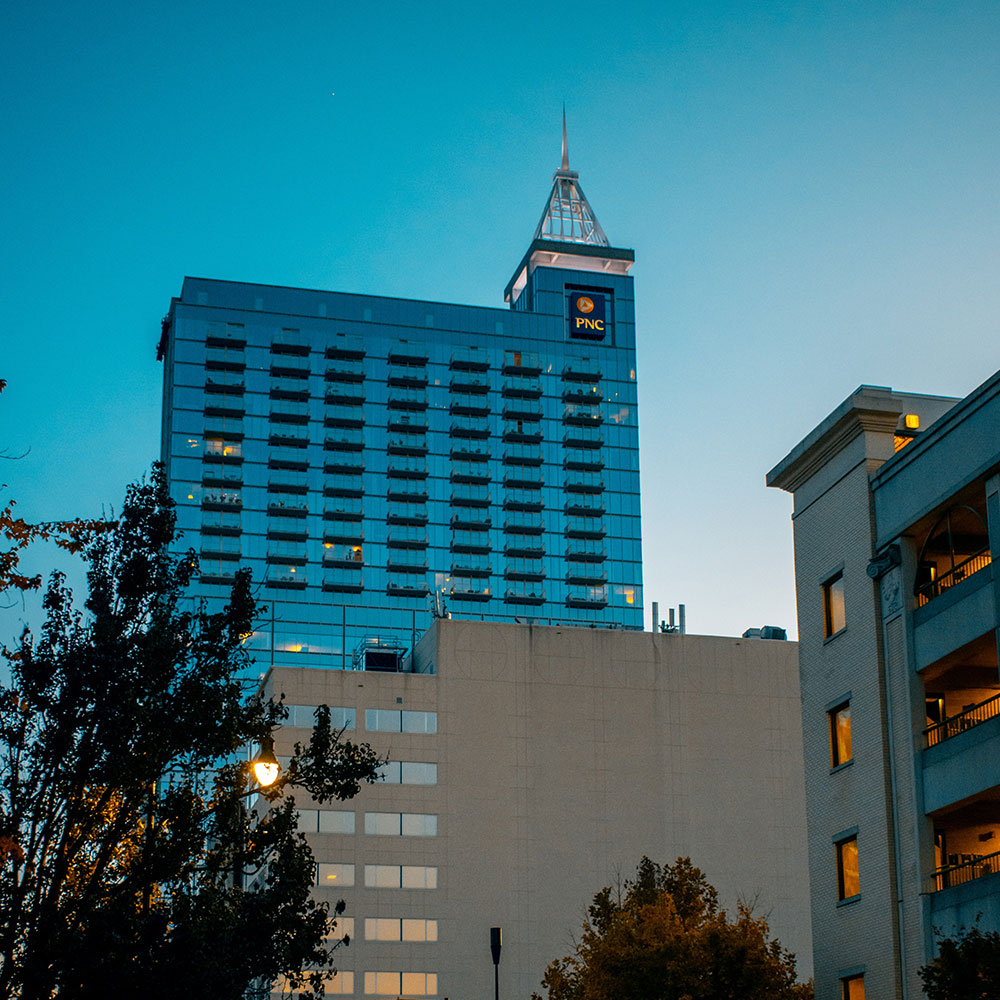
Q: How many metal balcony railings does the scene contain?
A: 3